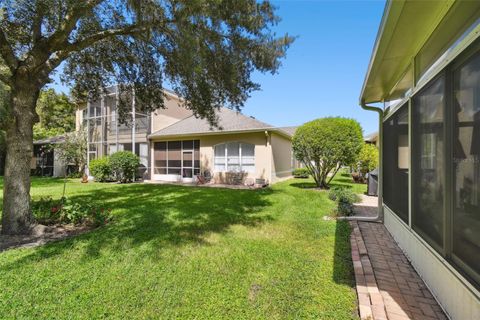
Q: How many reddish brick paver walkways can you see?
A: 1